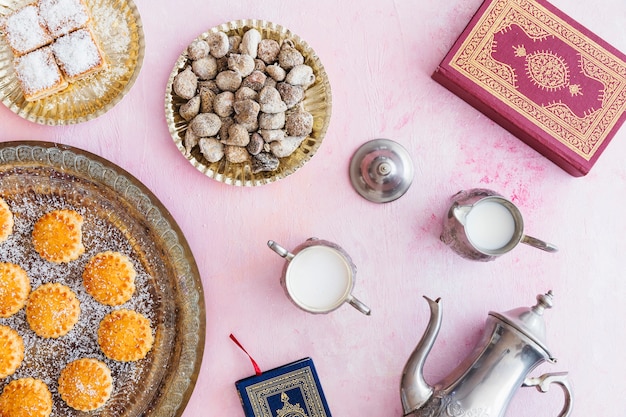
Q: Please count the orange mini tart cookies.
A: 9